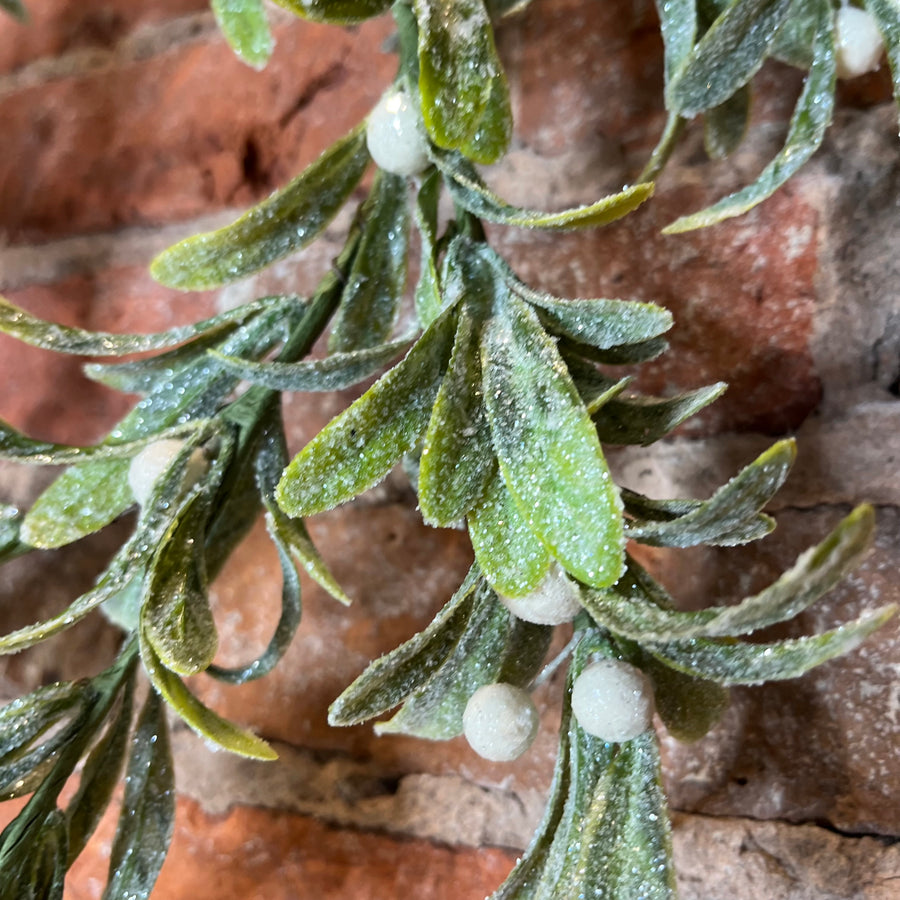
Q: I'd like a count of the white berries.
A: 6